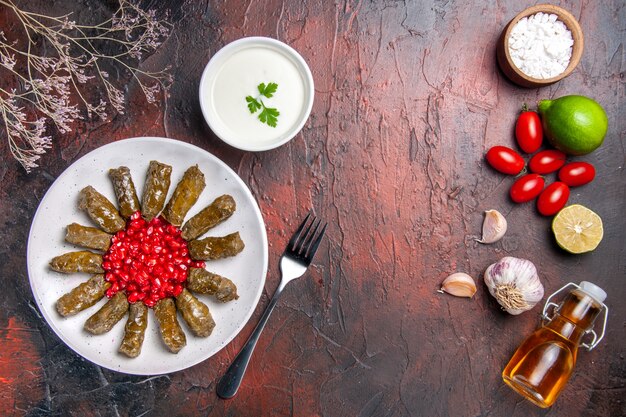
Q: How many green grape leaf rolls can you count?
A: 14